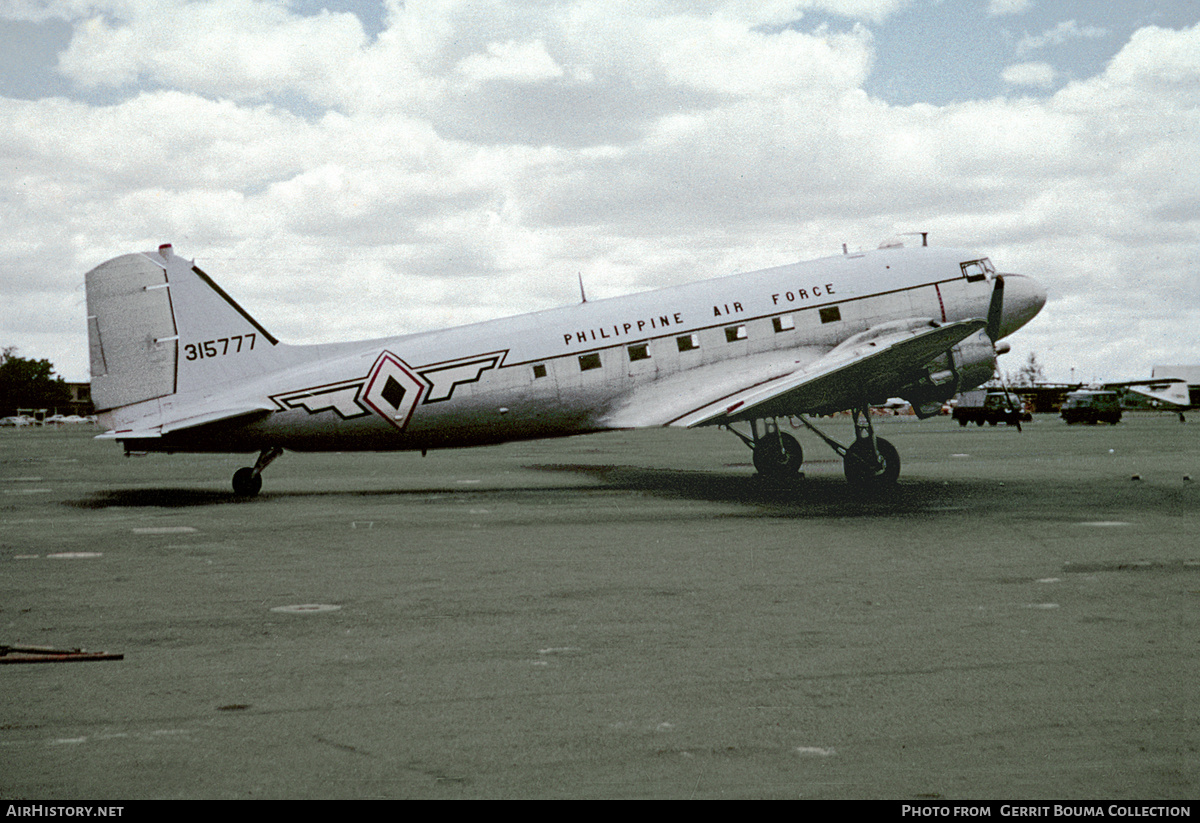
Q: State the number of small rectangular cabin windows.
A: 7